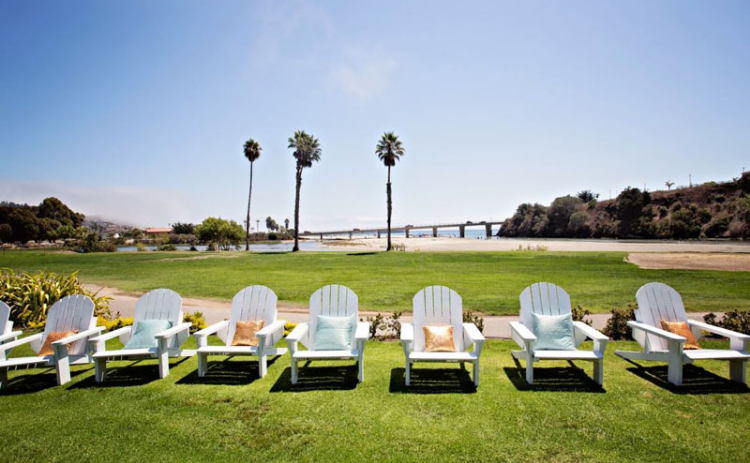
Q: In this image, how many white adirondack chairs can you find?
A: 8